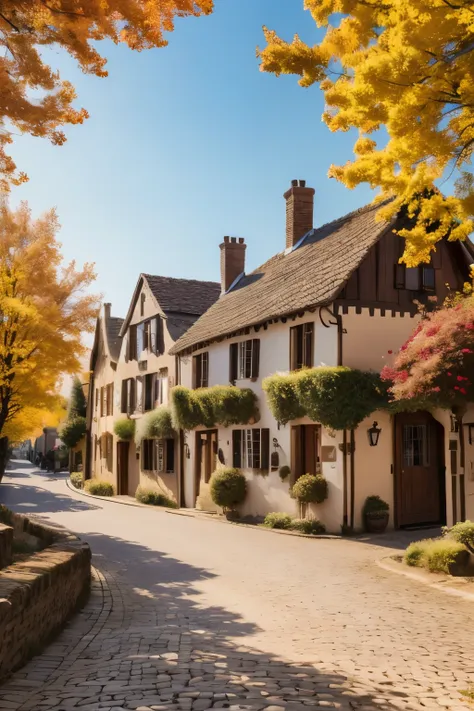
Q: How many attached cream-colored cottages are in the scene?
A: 3